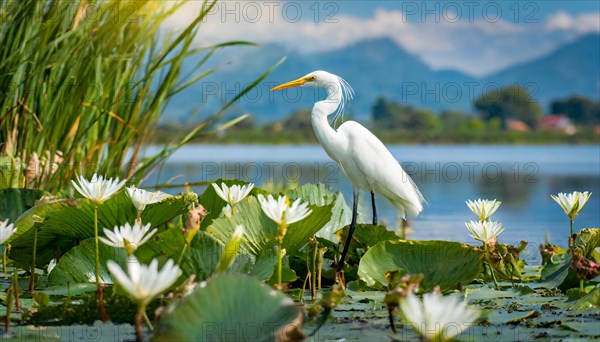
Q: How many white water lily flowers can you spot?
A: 11